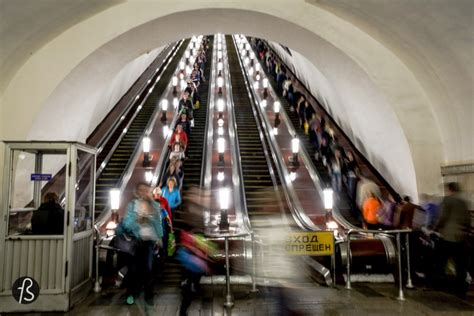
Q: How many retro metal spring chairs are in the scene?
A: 0